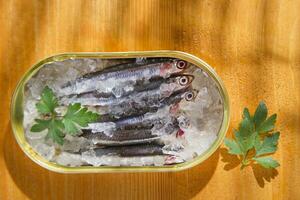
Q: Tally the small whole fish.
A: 5